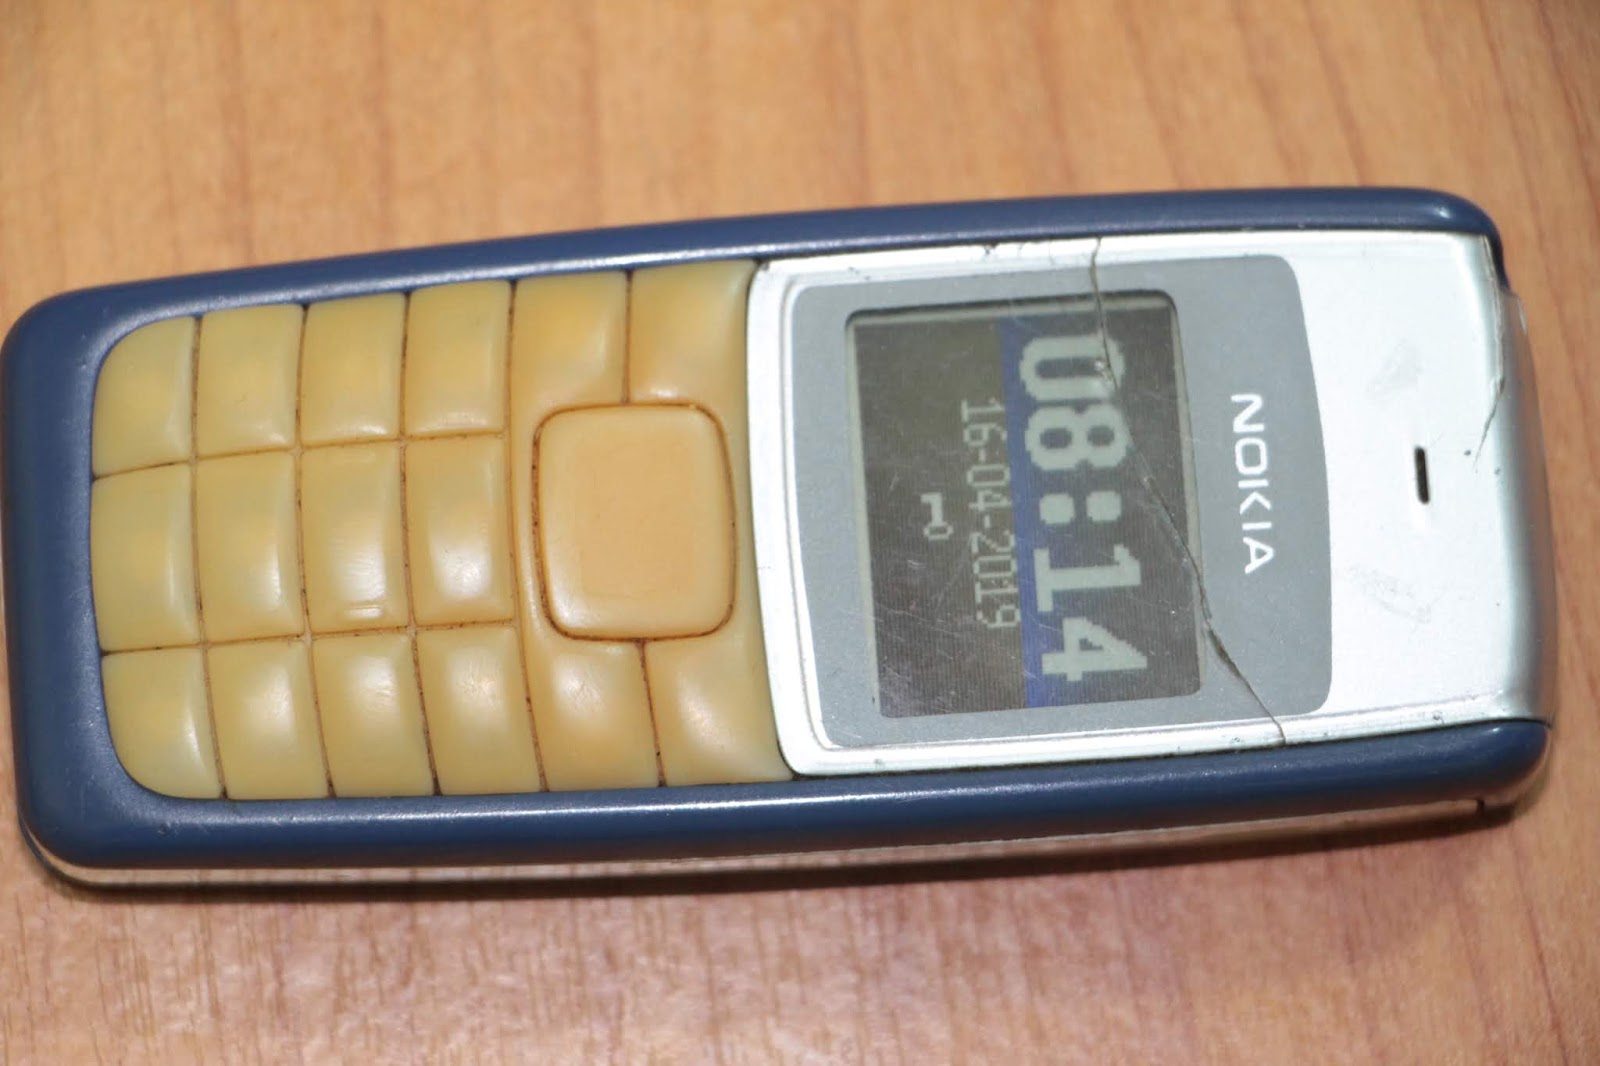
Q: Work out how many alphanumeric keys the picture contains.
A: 12